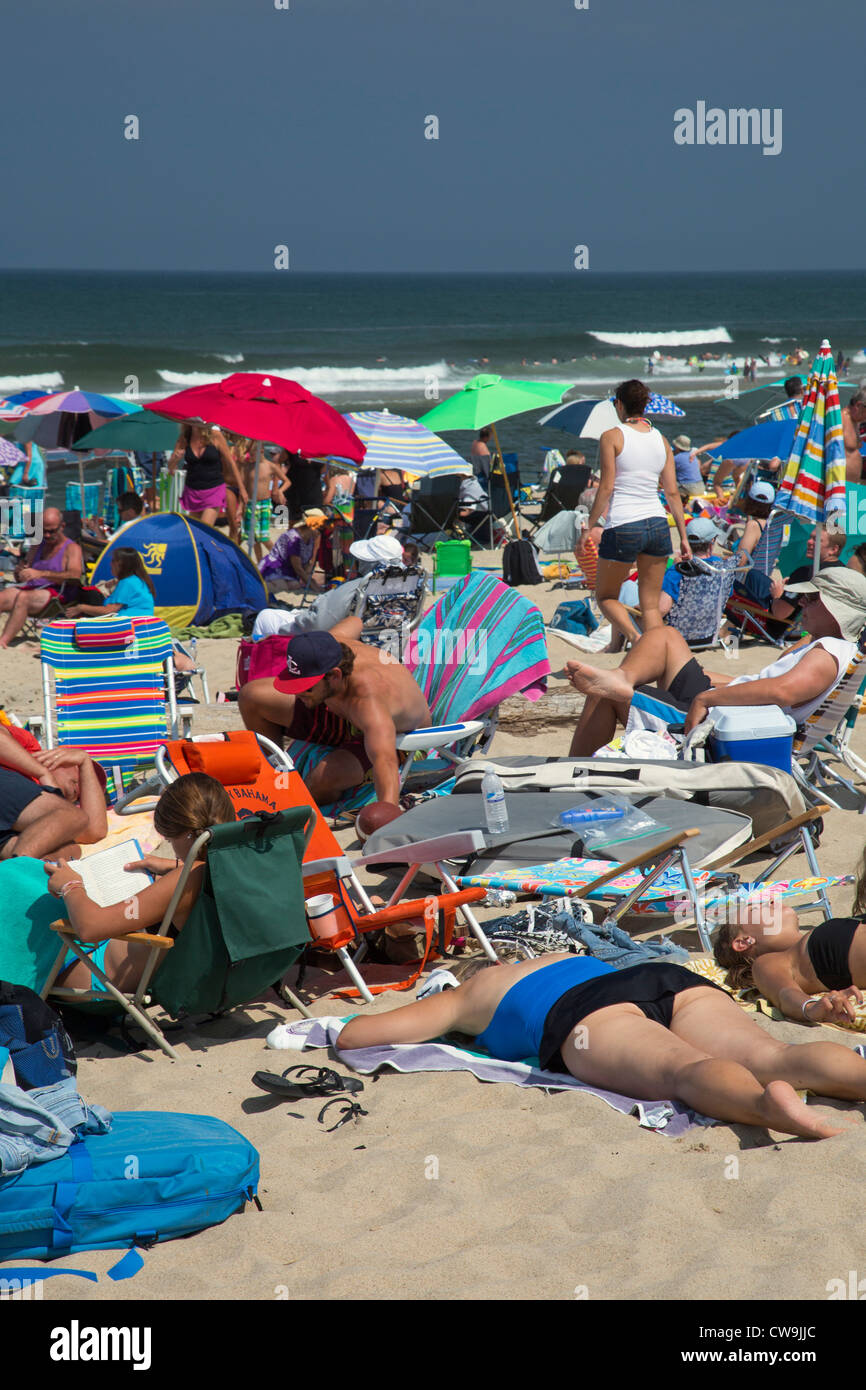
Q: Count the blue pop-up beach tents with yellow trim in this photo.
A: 1